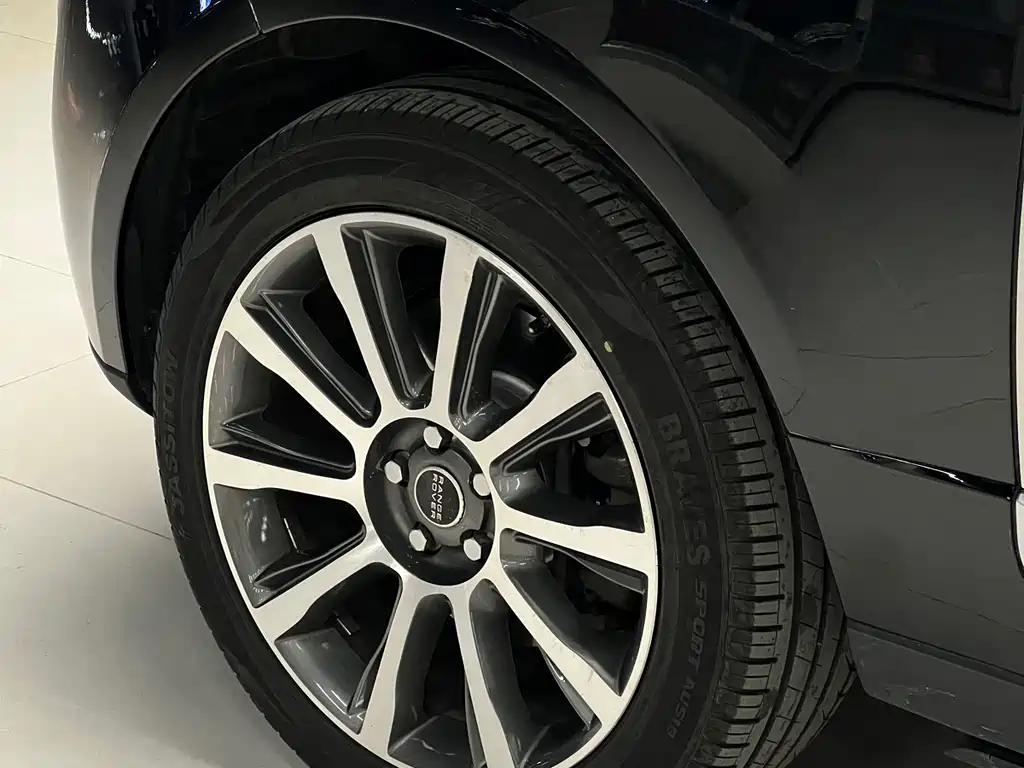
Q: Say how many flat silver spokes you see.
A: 10